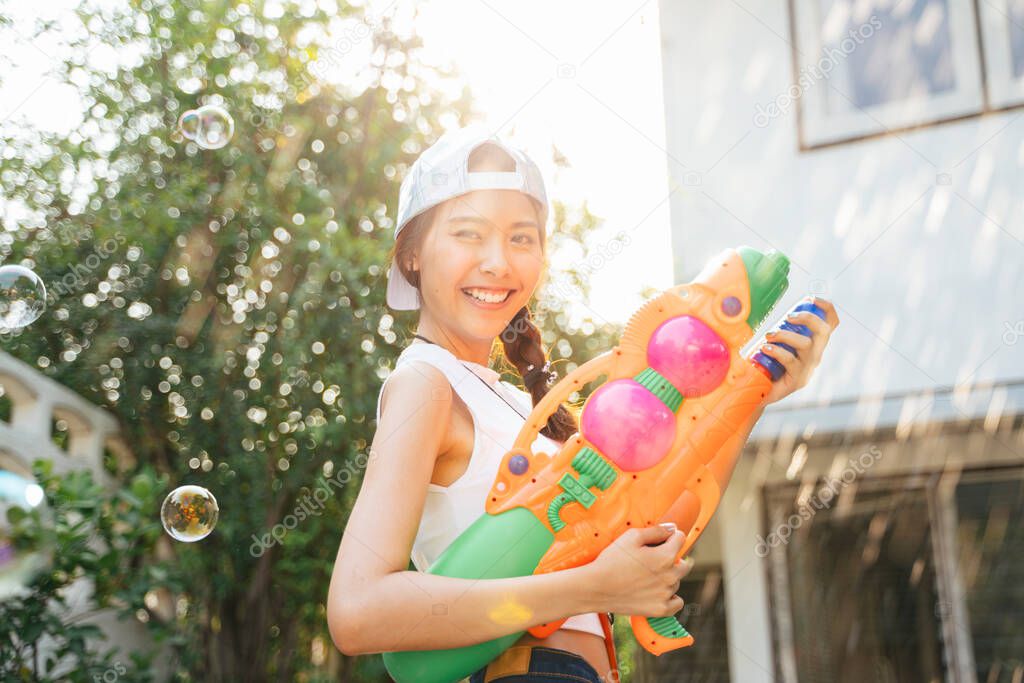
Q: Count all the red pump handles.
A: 0